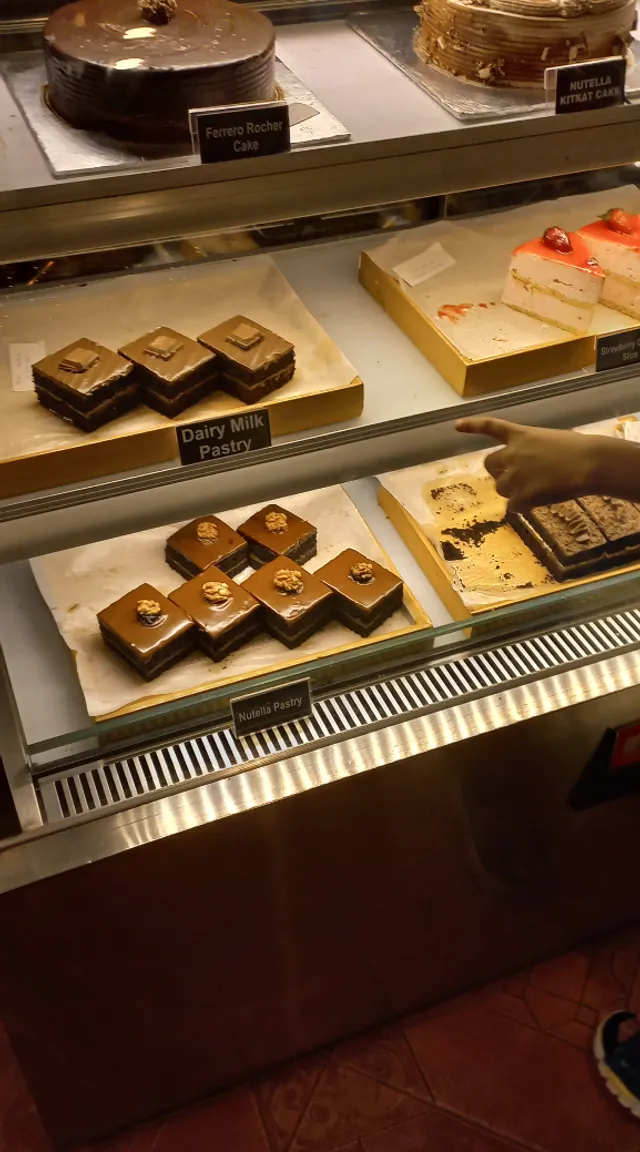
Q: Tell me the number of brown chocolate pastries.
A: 11